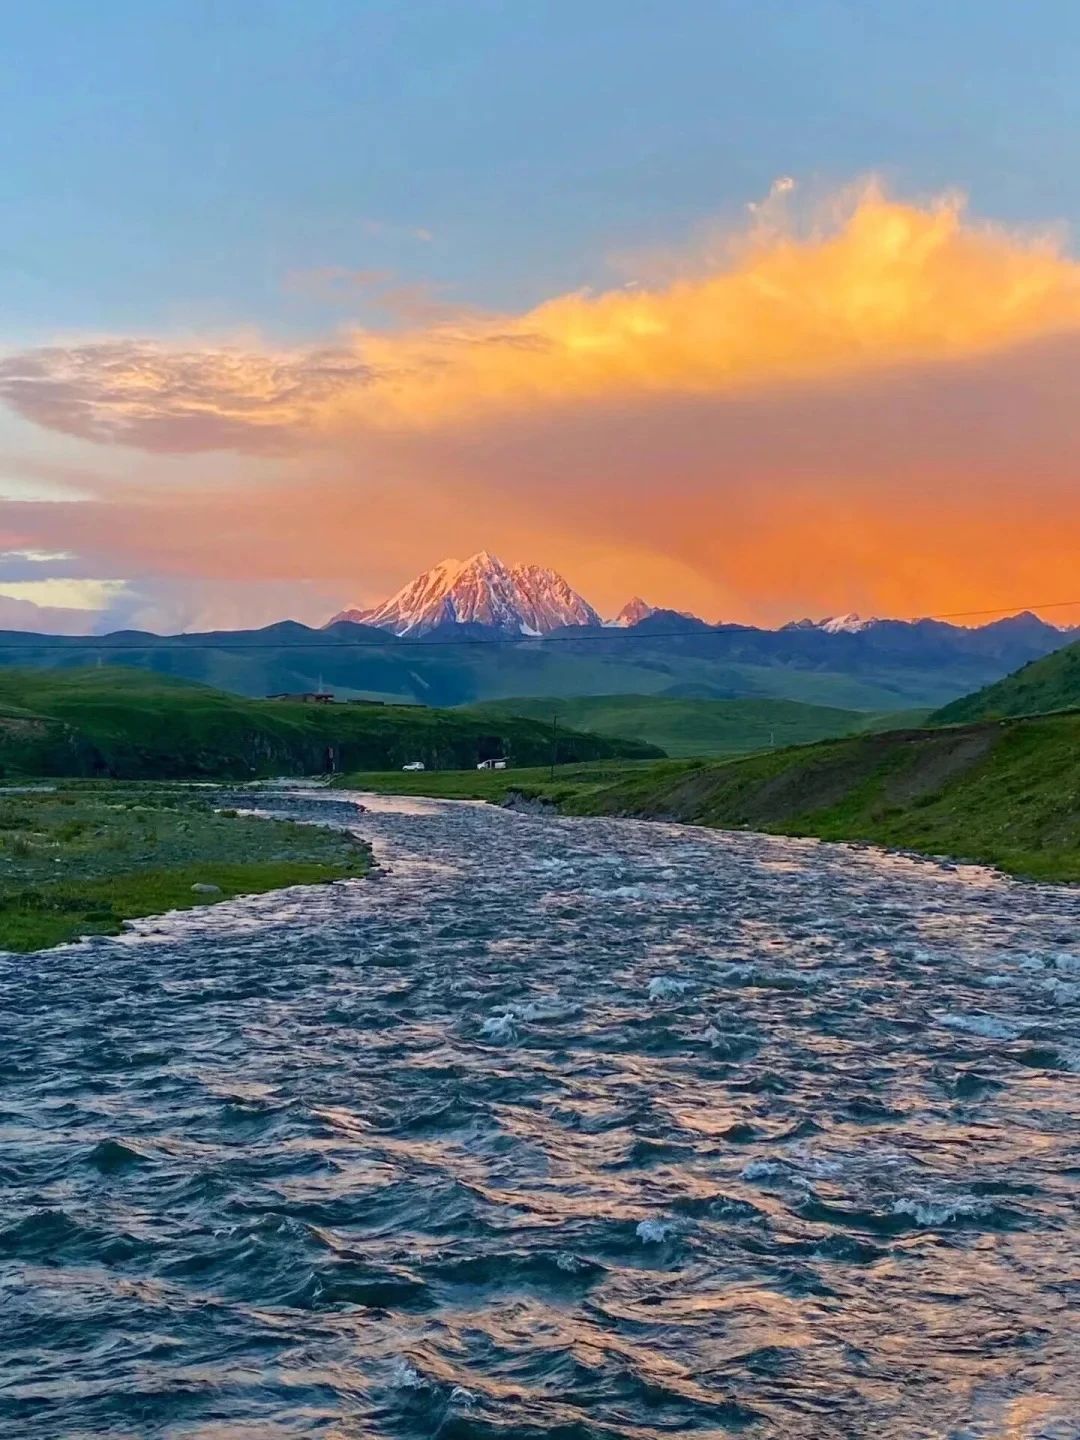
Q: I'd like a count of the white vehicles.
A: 2